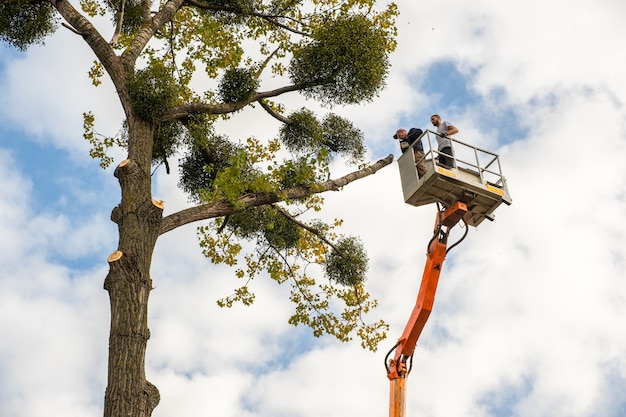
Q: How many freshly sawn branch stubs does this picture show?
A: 3